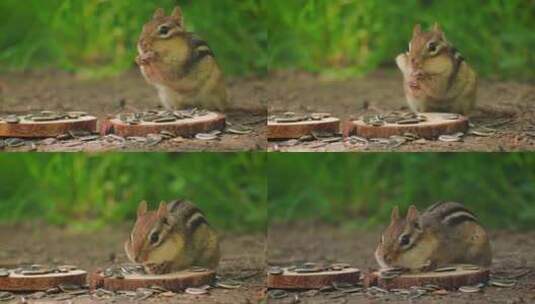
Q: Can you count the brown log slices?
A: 8